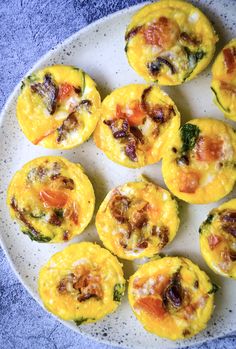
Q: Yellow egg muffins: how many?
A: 10